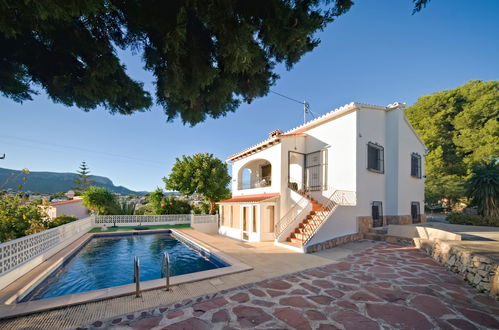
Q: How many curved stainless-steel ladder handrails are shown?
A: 2